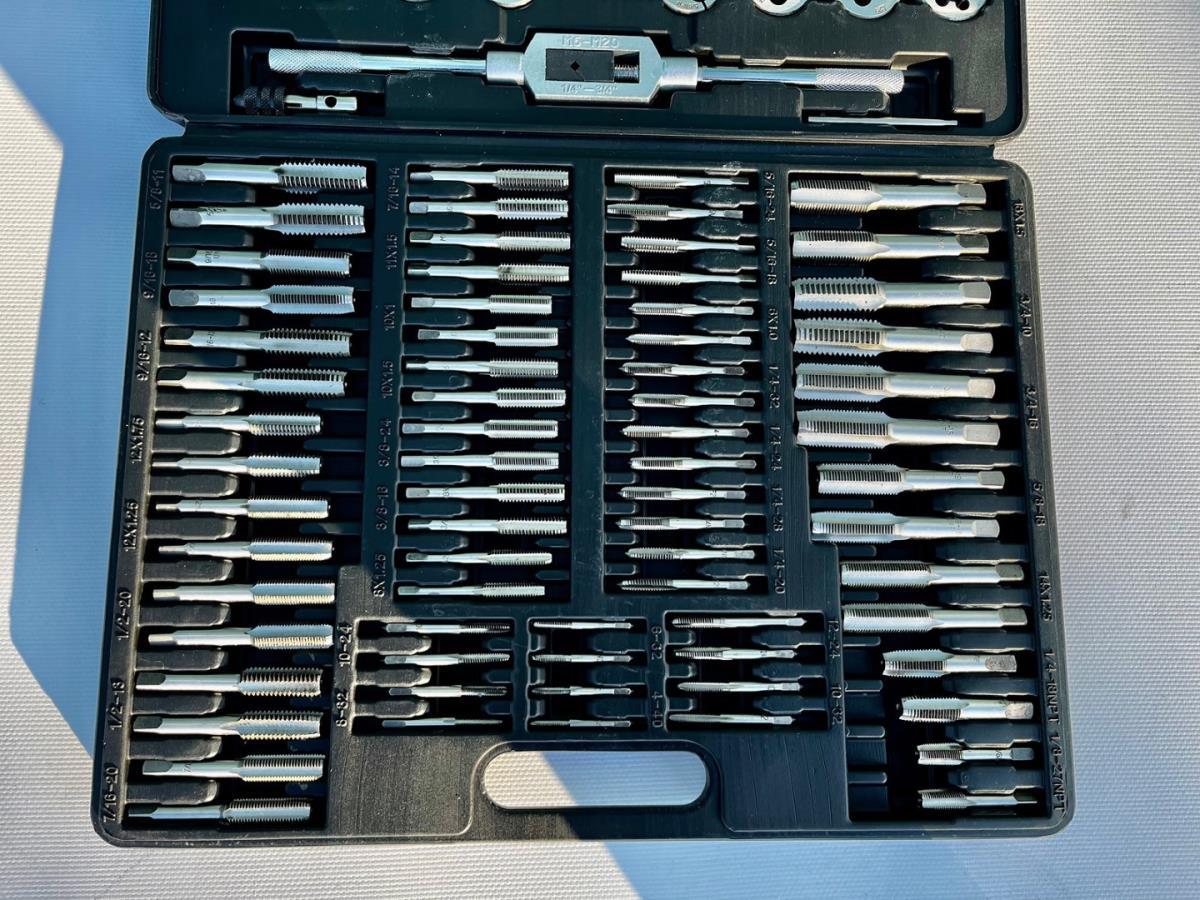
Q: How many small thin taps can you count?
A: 12